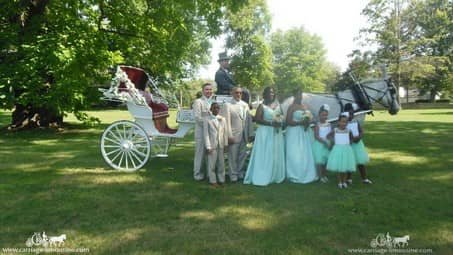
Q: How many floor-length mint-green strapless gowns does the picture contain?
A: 1